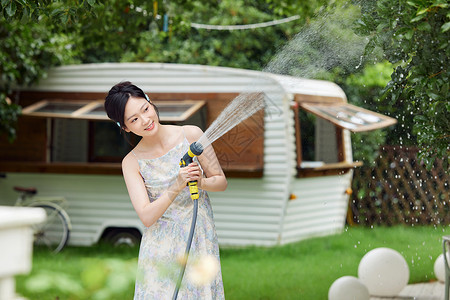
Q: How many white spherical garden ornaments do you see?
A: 3